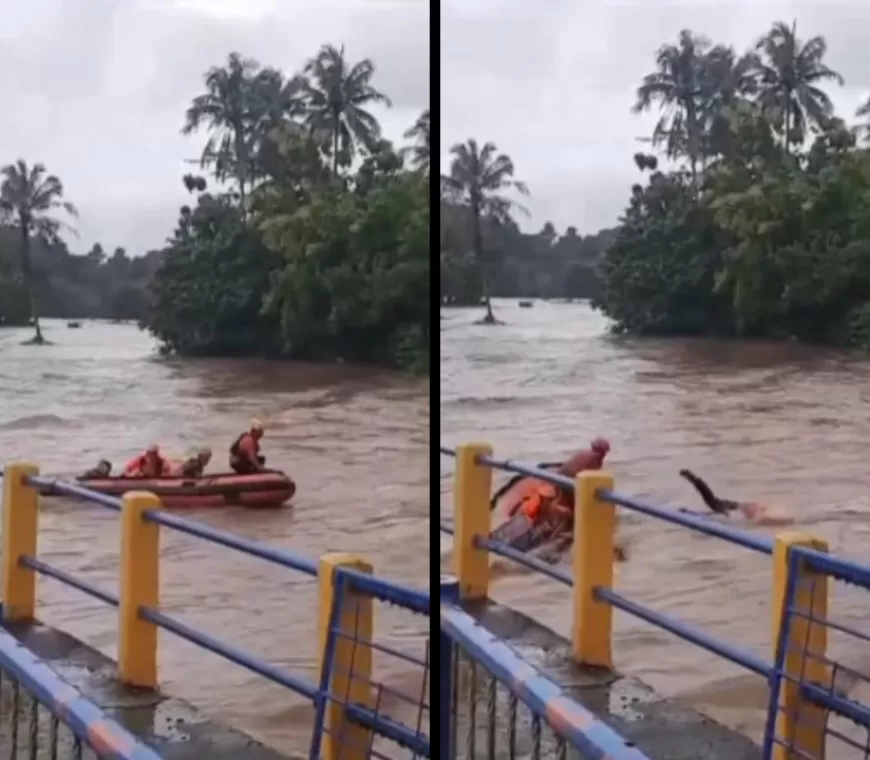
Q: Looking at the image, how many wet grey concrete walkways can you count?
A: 2